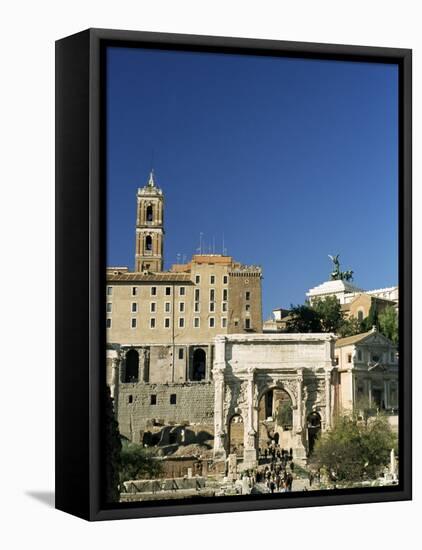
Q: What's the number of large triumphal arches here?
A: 1